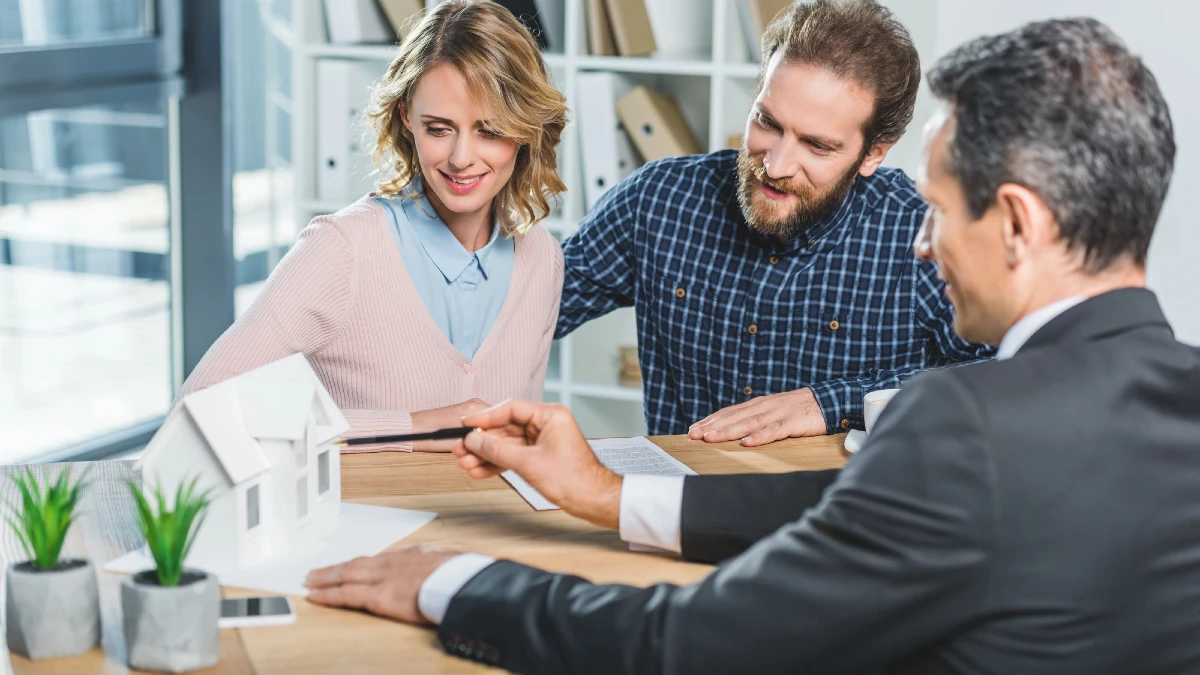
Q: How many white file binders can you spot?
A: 3